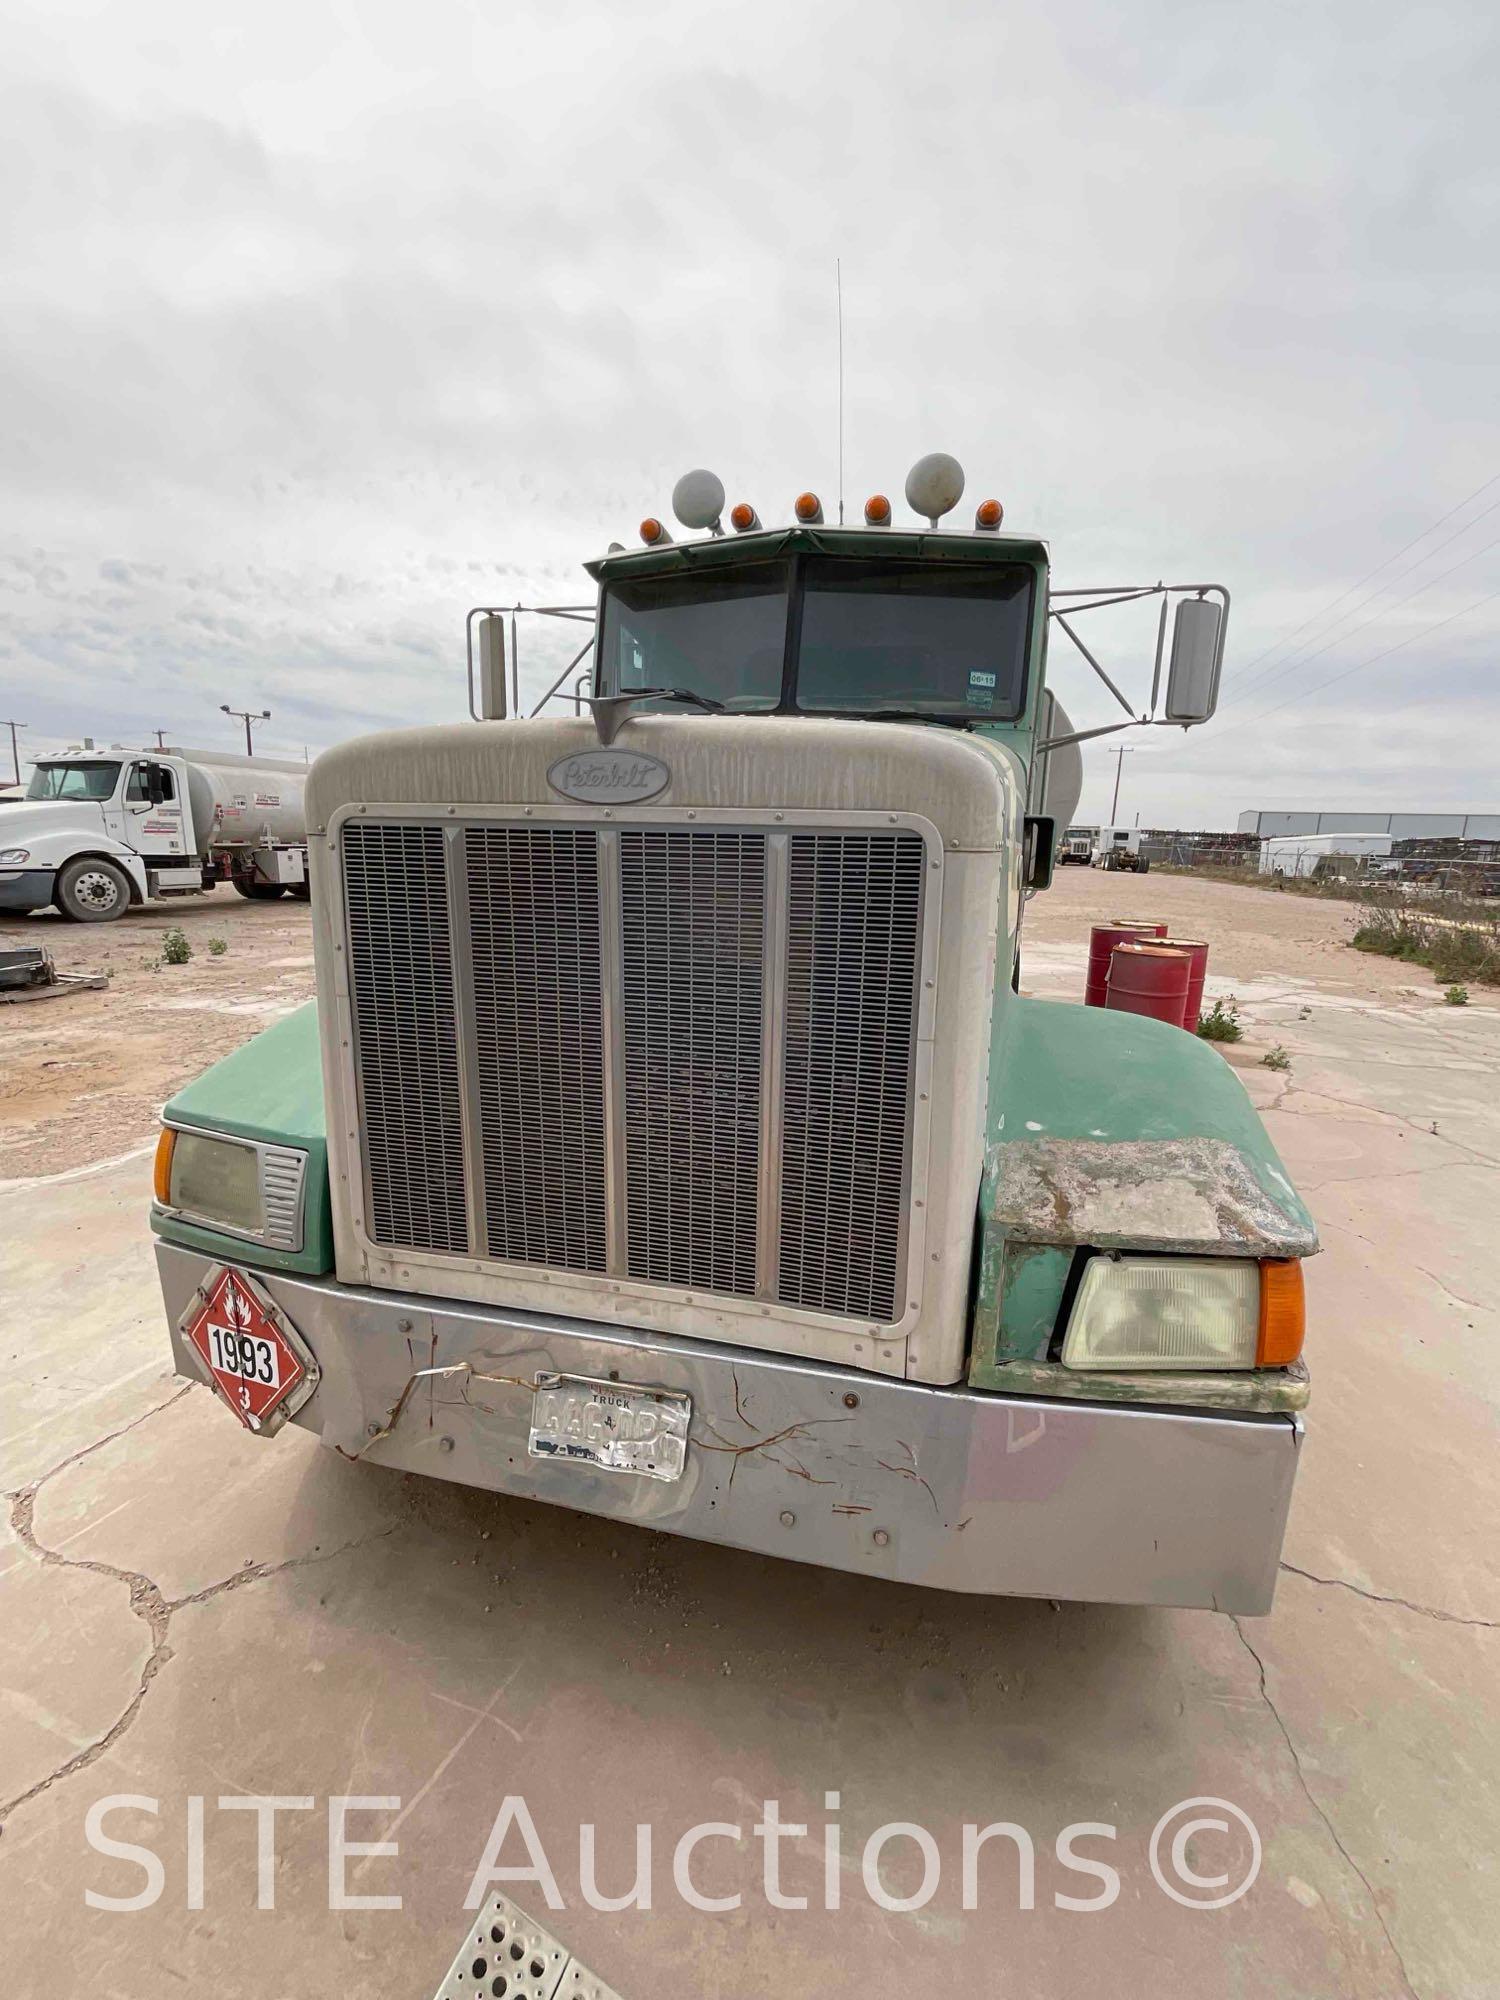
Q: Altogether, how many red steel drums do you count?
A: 4